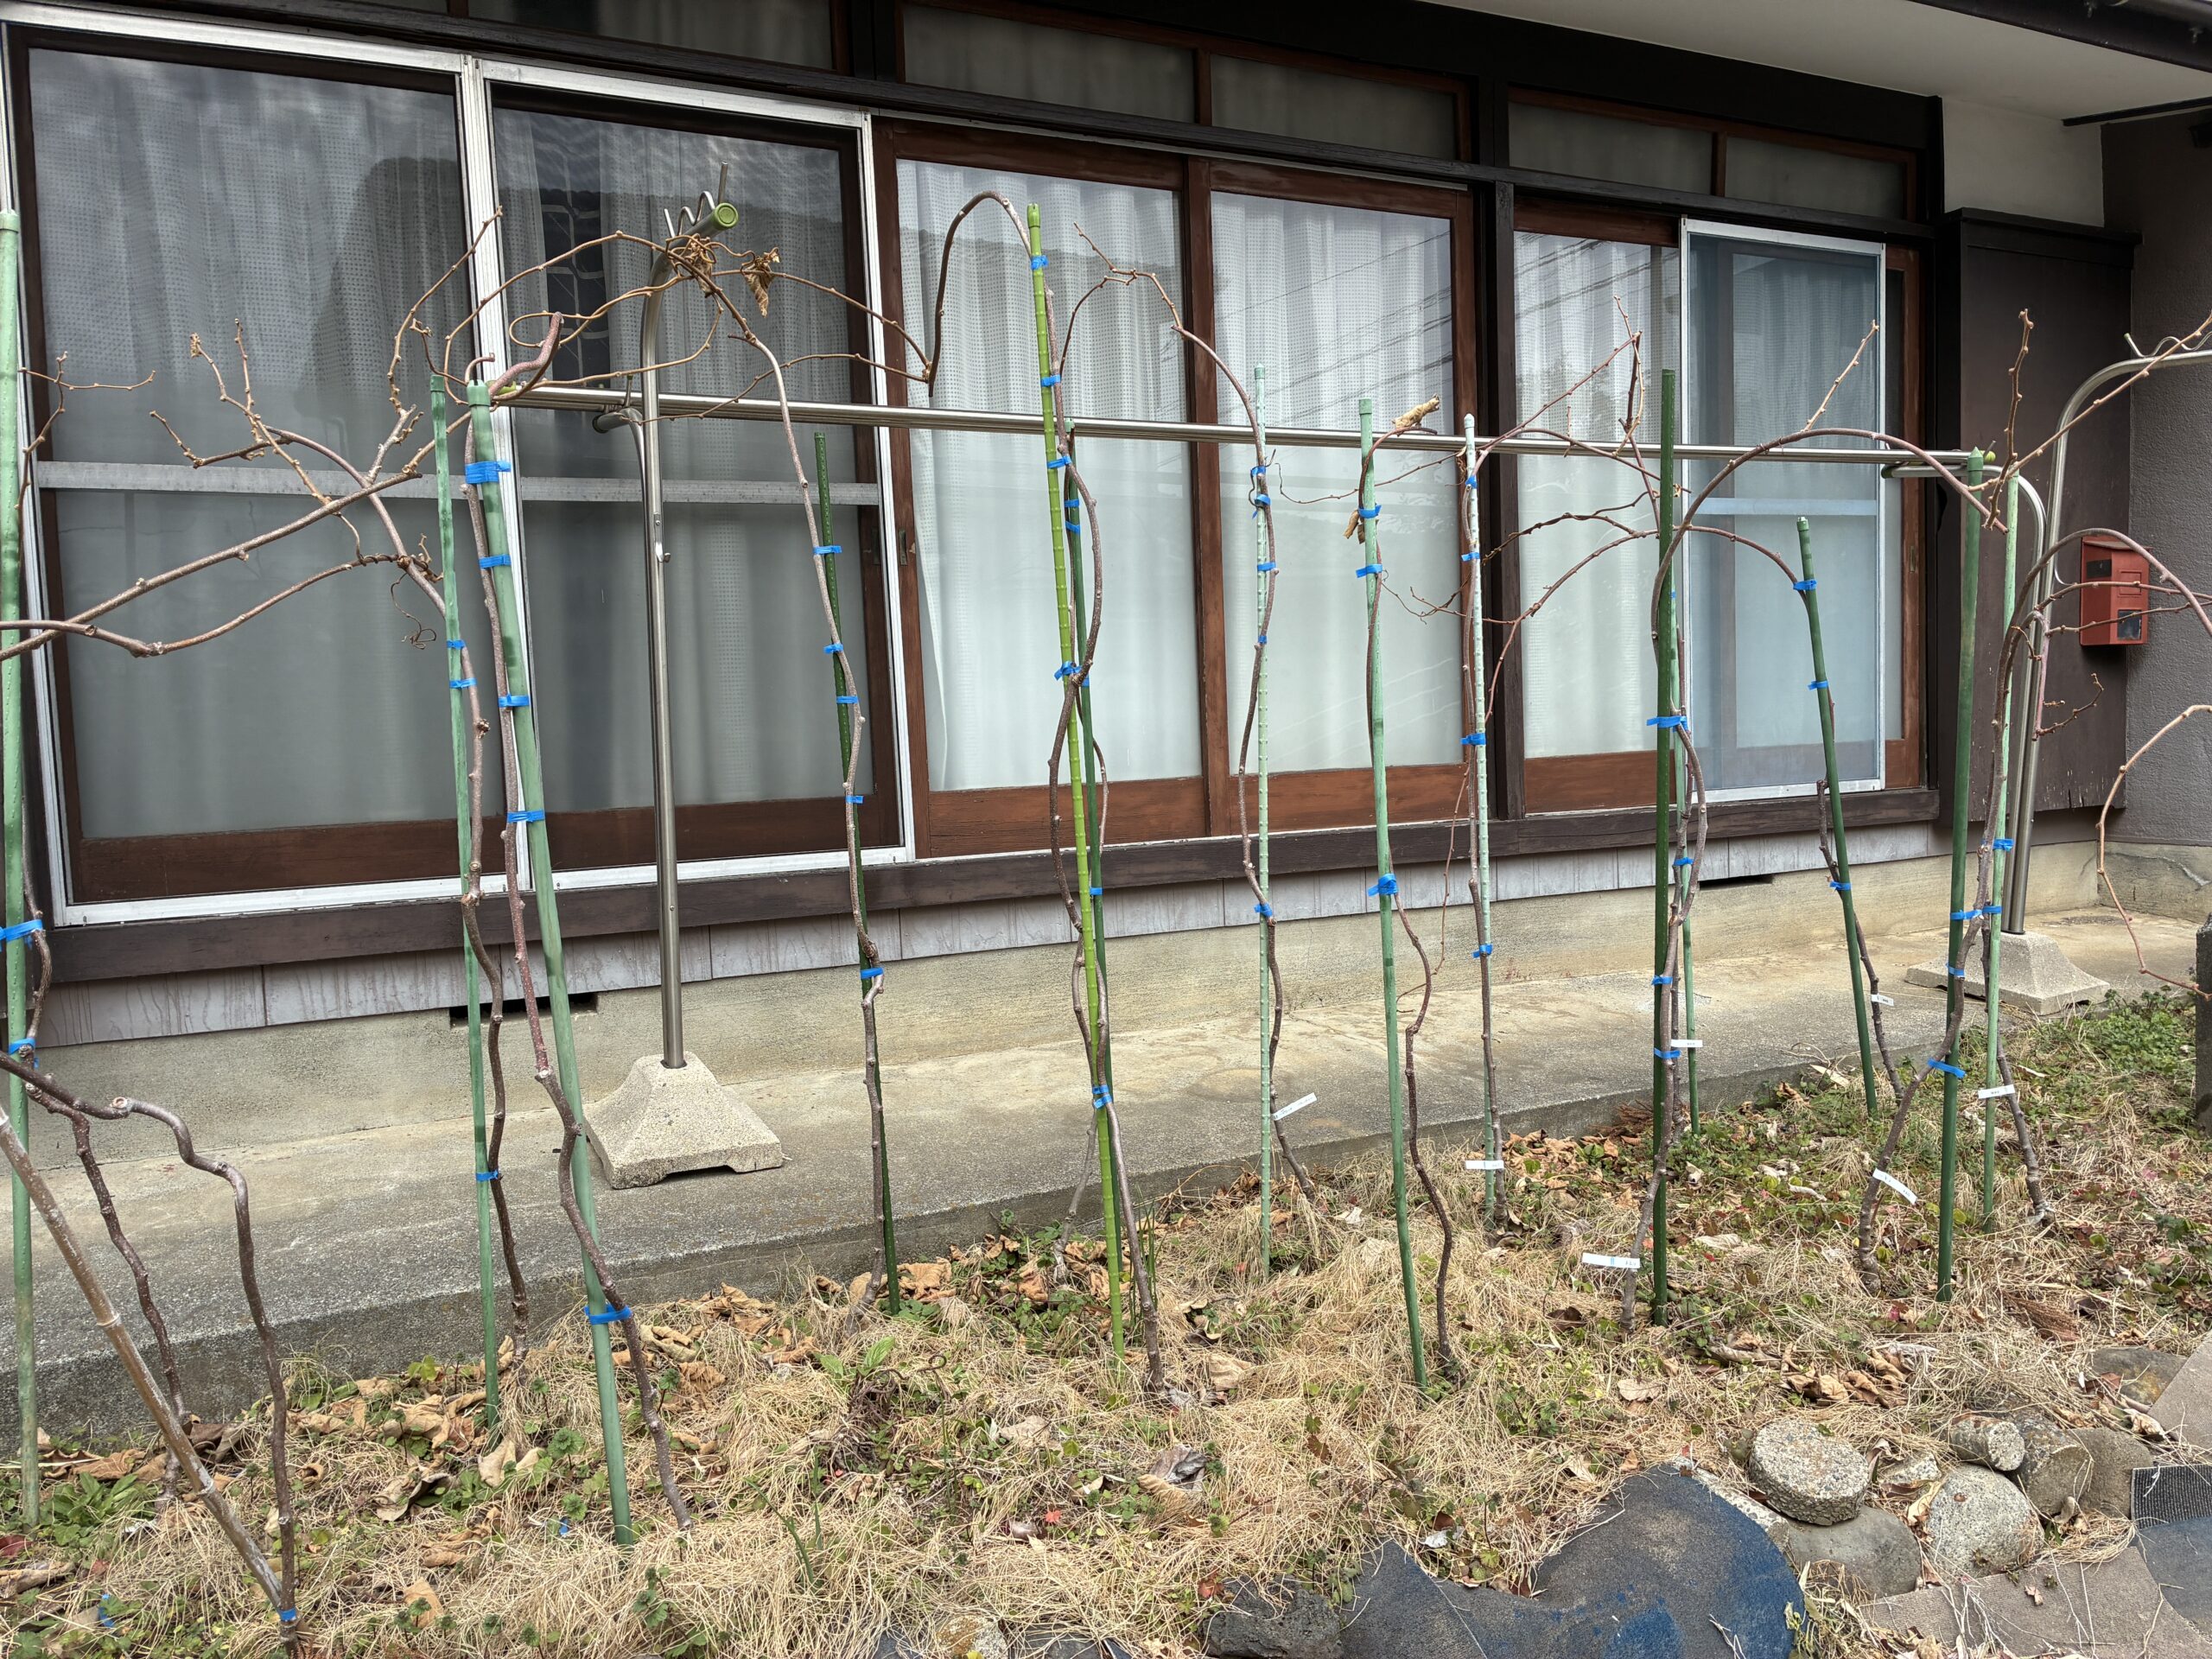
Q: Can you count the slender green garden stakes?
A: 14